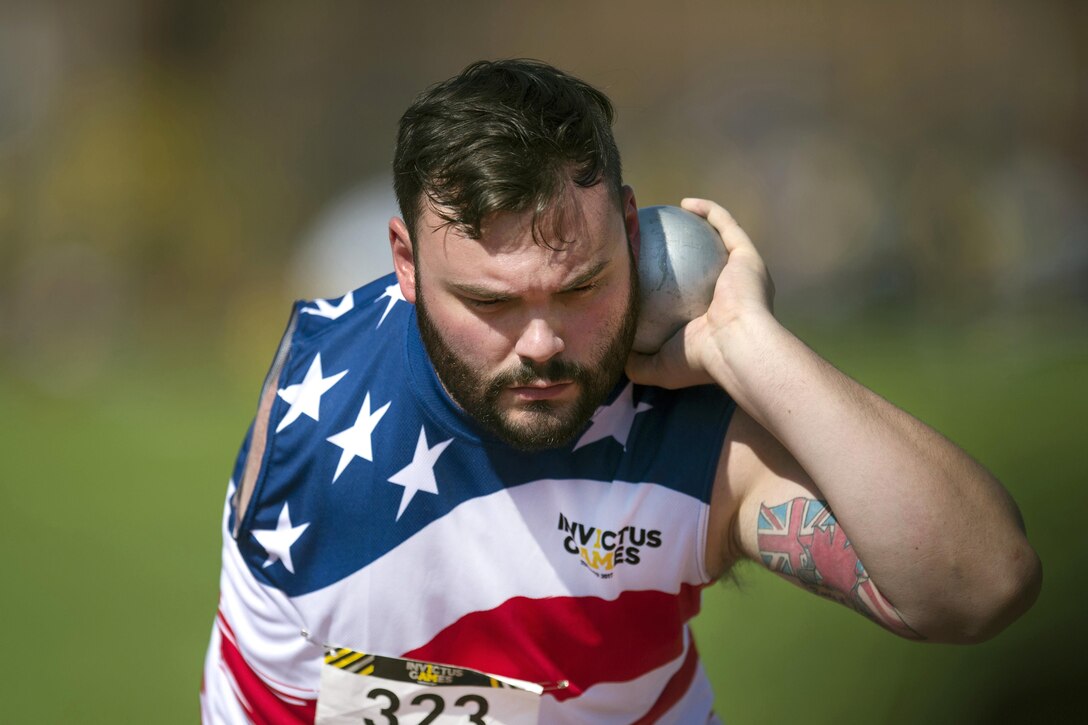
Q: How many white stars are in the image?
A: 7